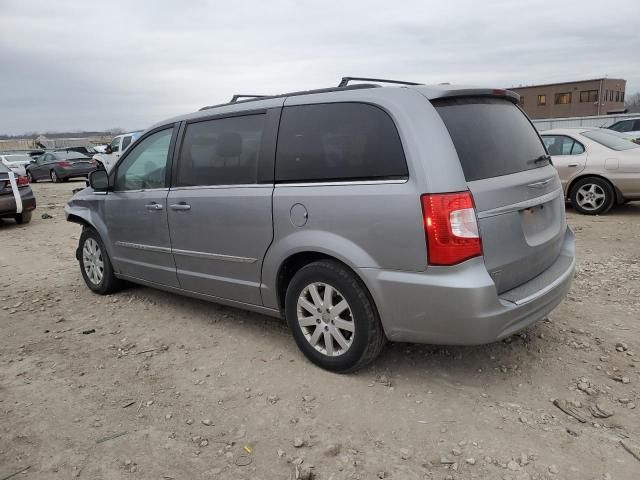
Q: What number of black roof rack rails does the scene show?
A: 2